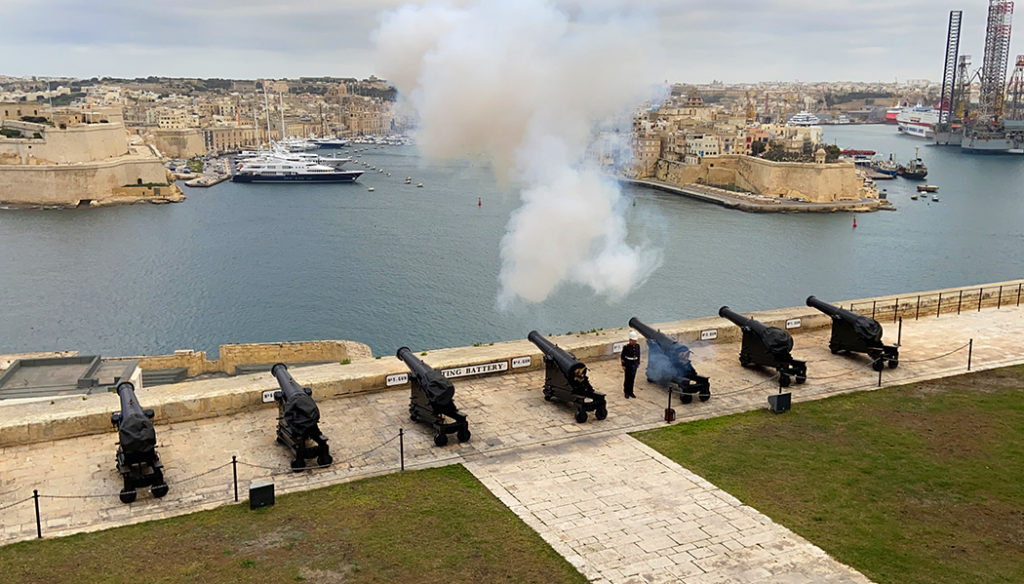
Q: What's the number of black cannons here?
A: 7